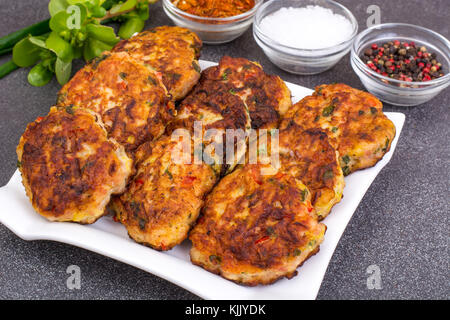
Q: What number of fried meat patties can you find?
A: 9